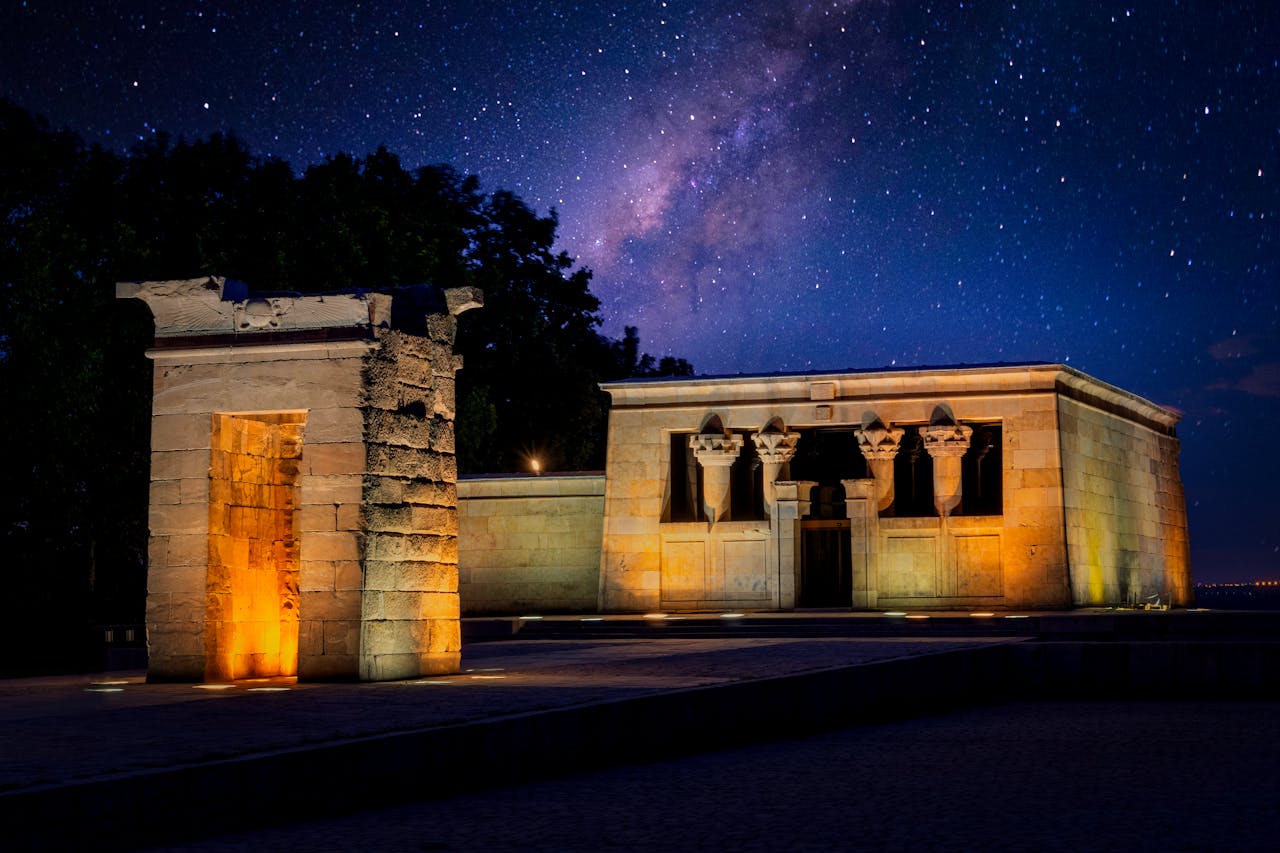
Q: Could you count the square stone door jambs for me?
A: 2